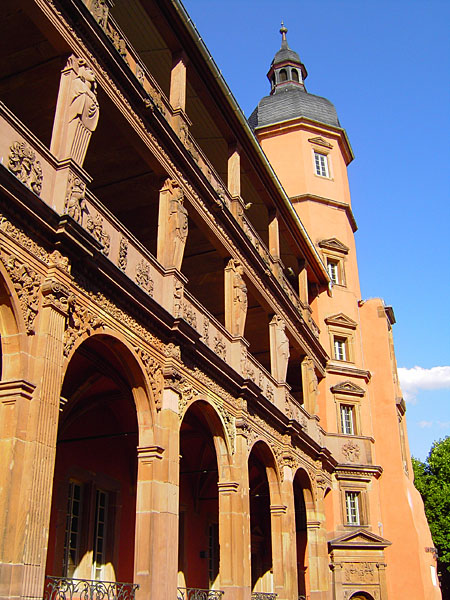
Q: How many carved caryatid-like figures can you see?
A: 5